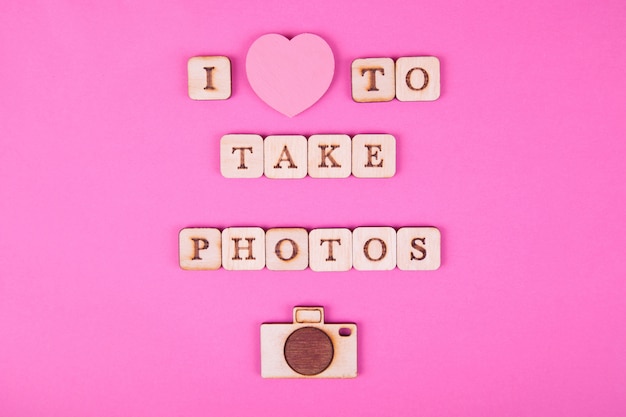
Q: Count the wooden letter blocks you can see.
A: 13